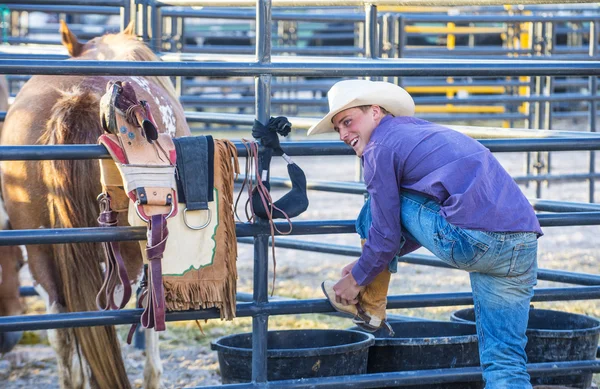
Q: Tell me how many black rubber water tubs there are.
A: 3